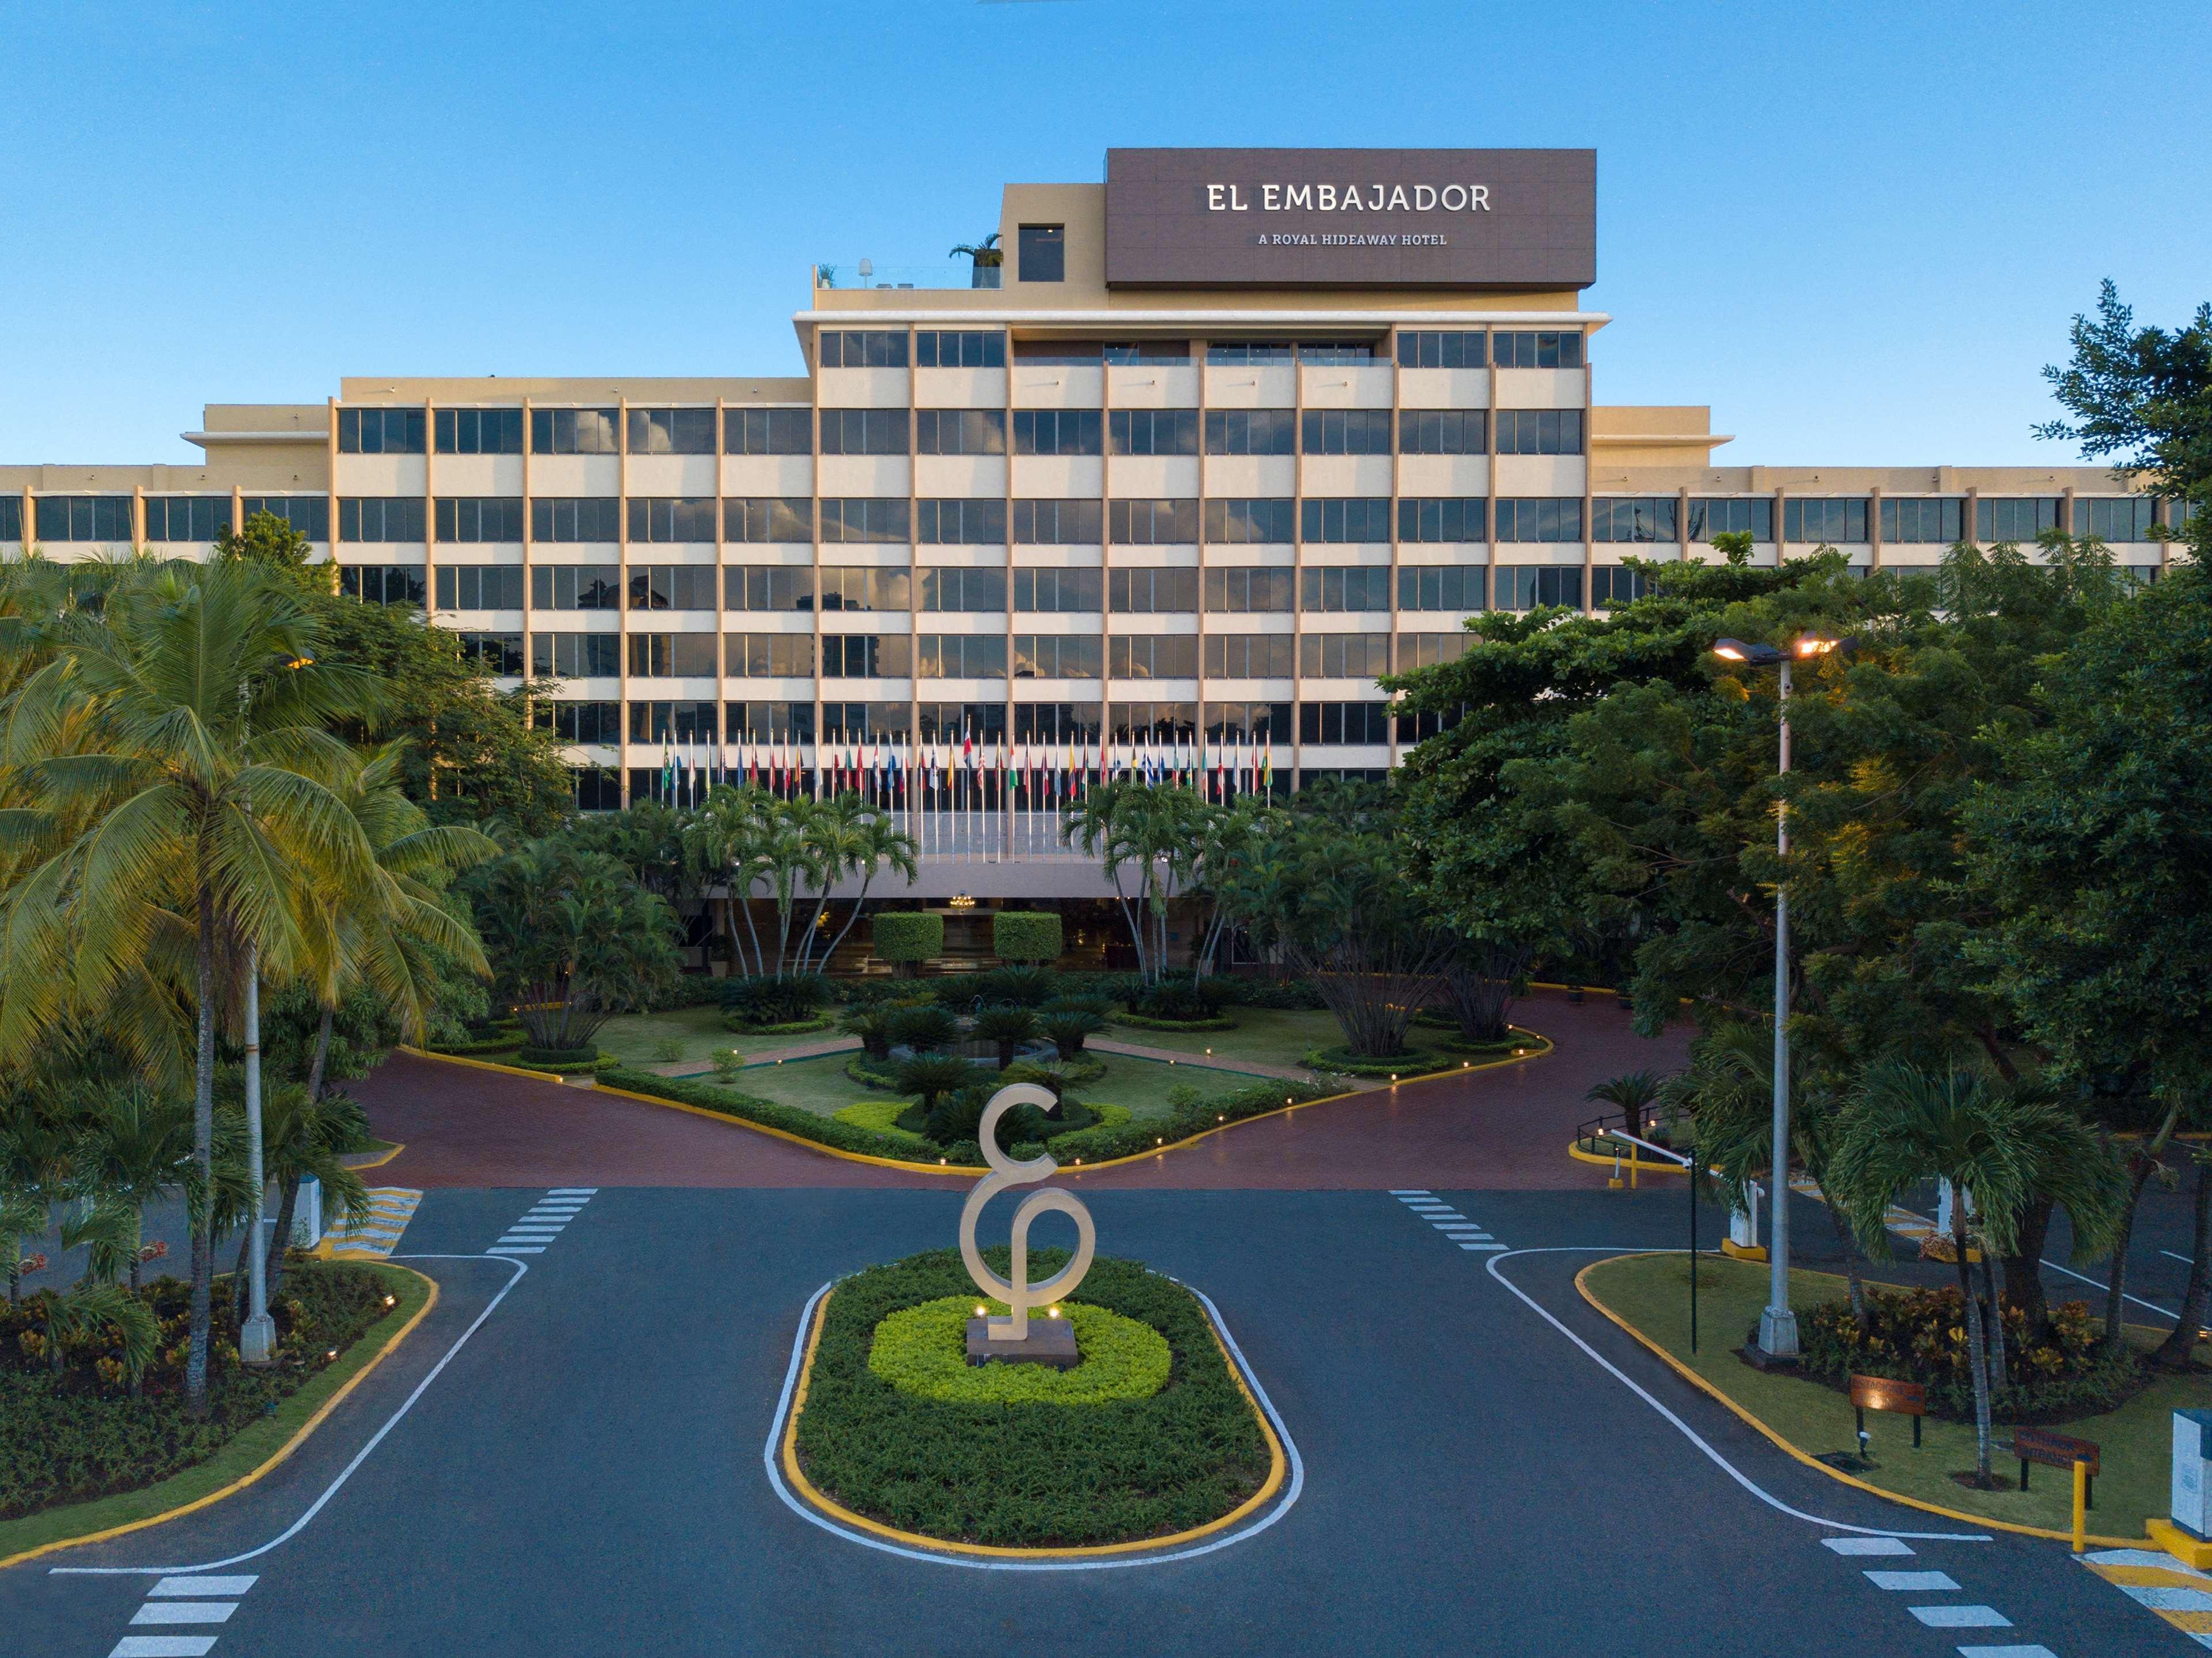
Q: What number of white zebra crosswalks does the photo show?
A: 4